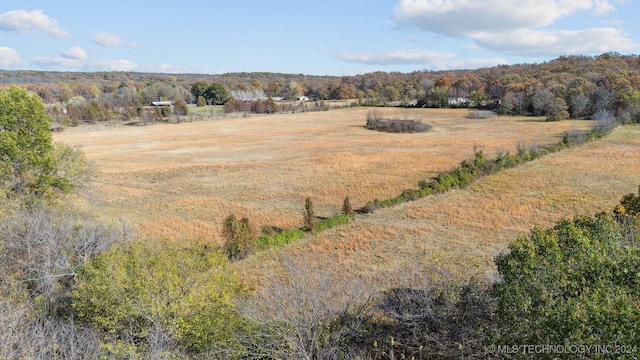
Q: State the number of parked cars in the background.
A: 0